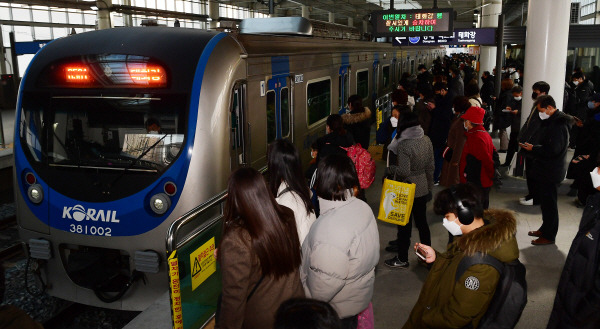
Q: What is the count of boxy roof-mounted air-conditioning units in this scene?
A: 1